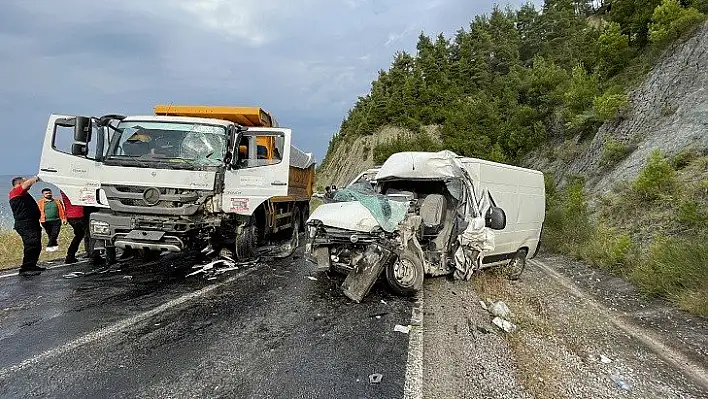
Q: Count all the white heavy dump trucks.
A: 1